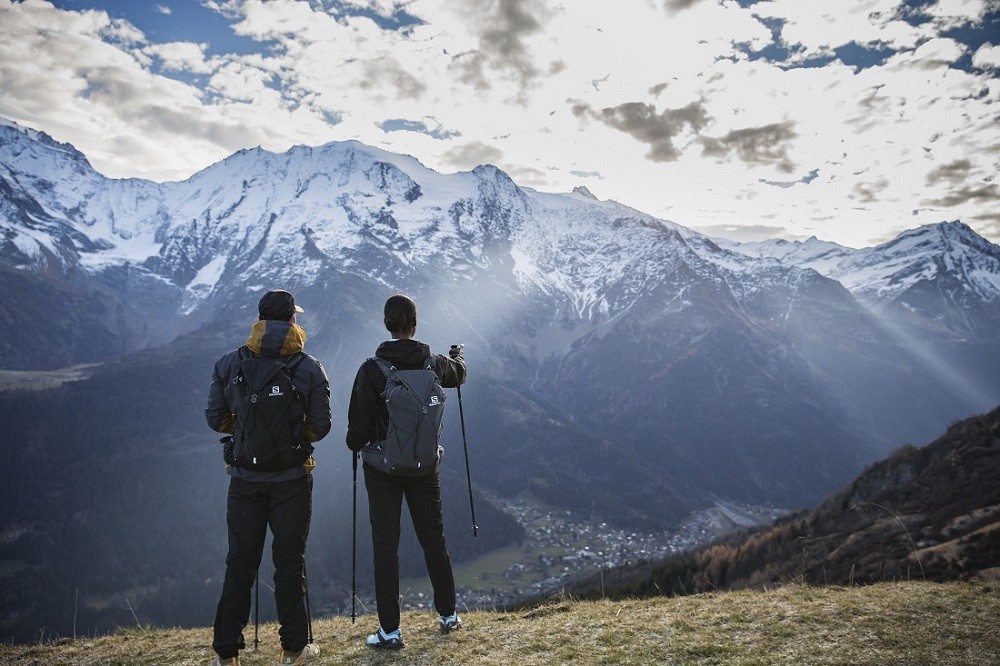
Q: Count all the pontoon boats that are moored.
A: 0